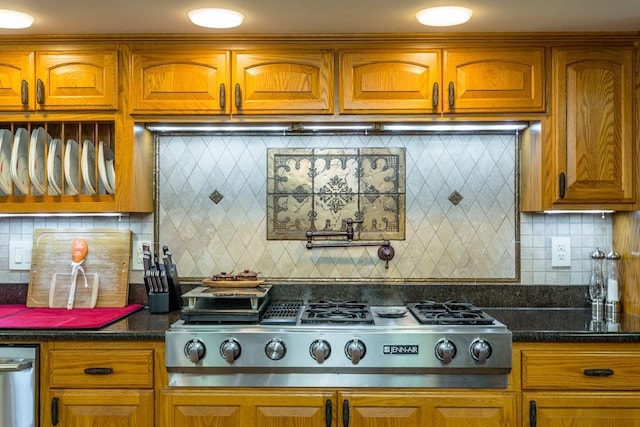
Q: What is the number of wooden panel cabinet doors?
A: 11